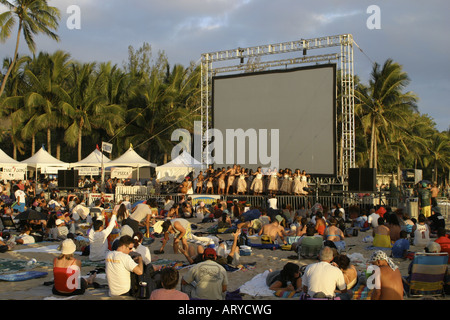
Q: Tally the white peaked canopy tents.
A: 5